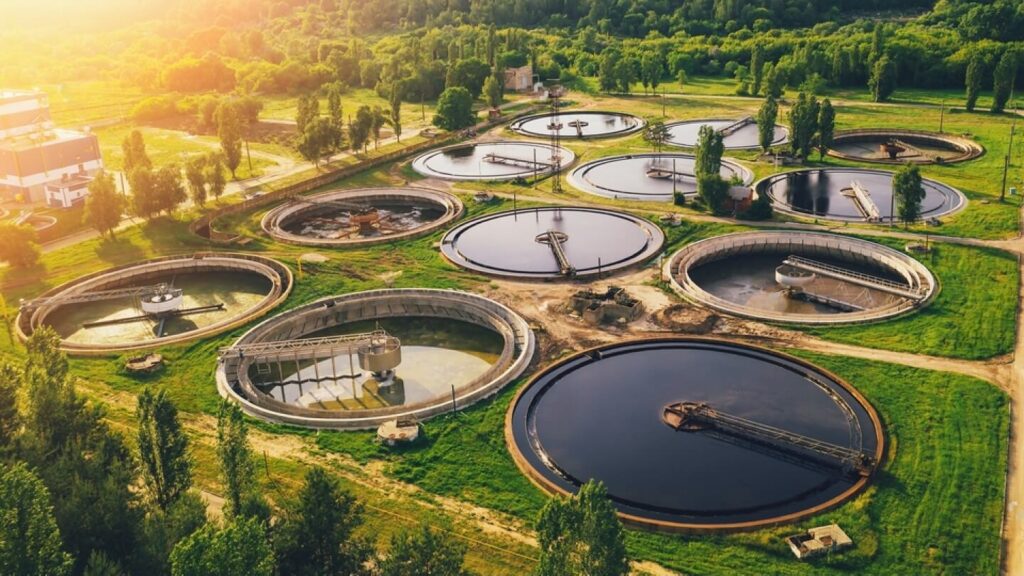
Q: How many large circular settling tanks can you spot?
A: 12